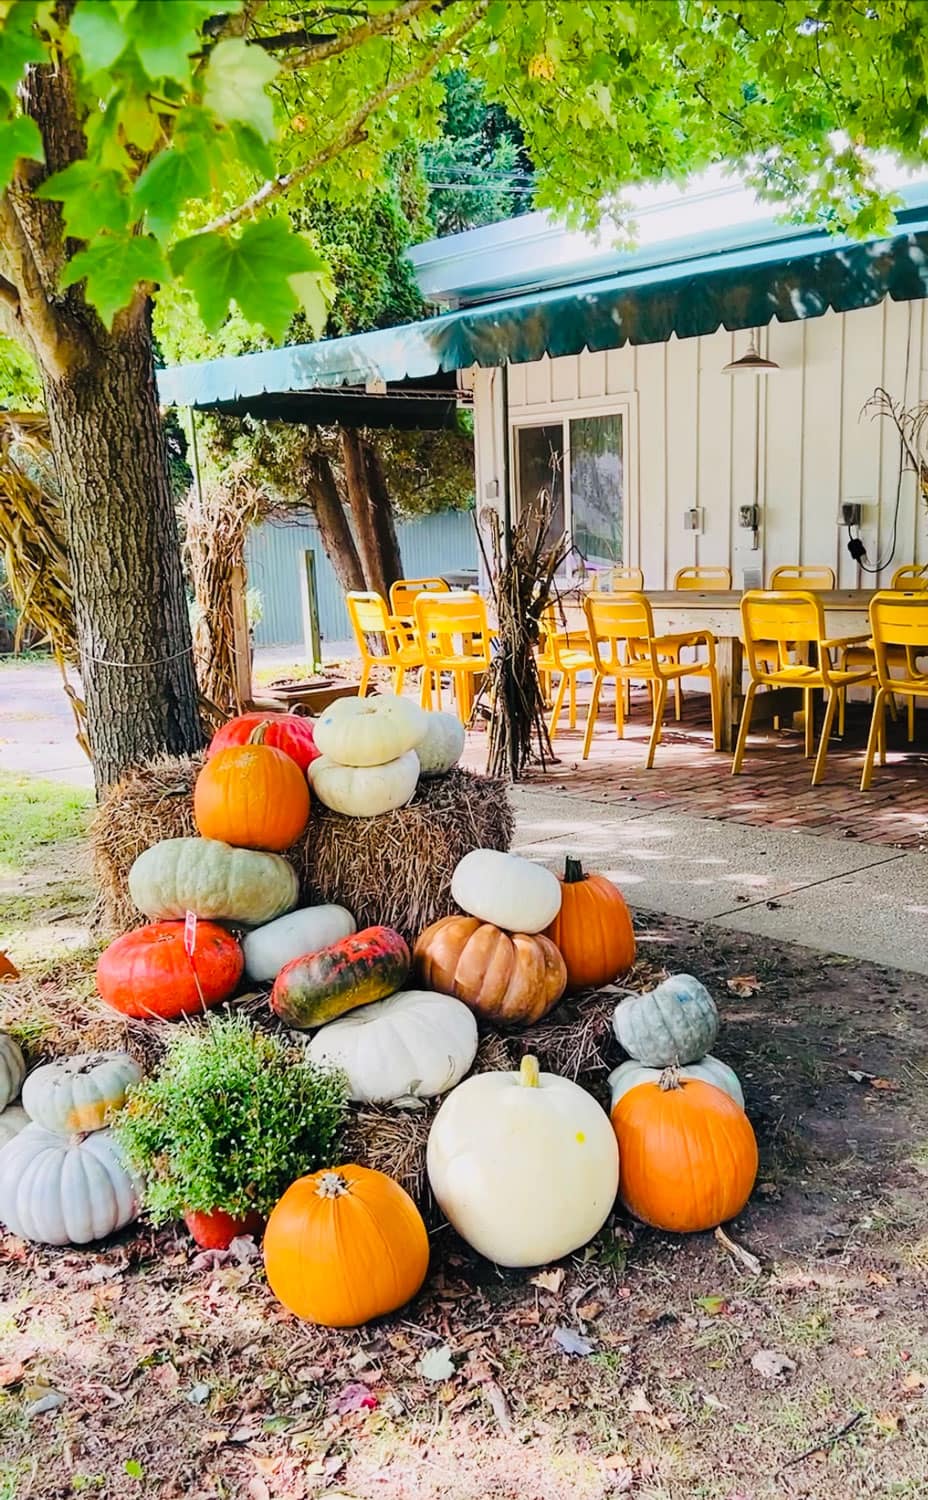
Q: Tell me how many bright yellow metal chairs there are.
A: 11